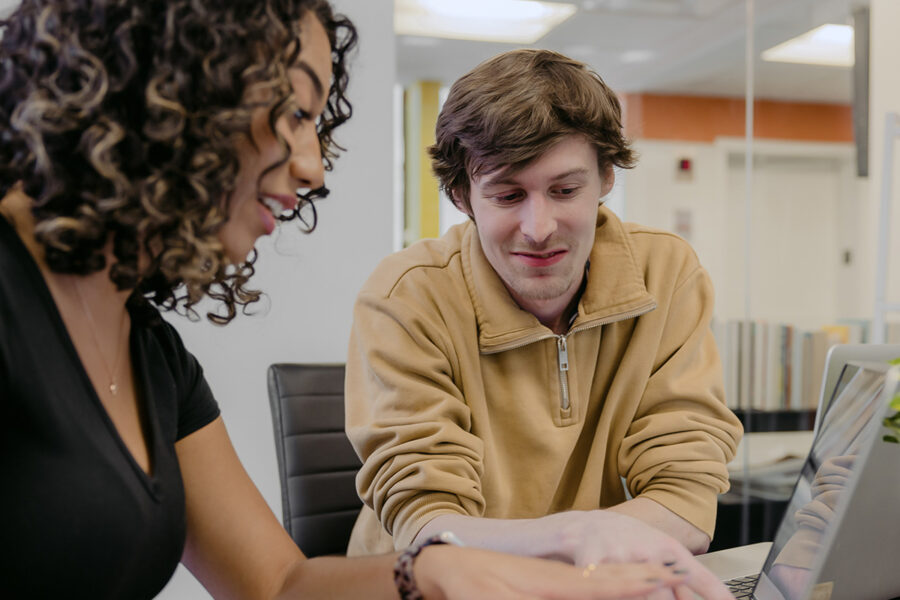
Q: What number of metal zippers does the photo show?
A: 1